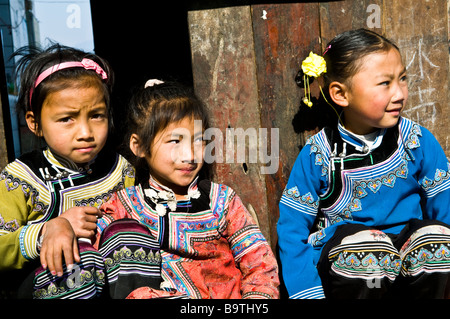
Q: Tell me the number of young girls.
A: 3